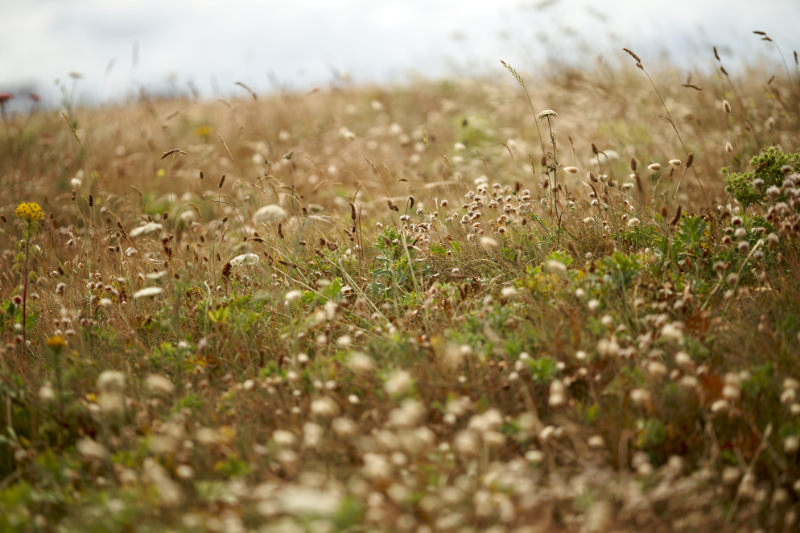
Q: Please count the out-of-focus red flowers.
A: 2